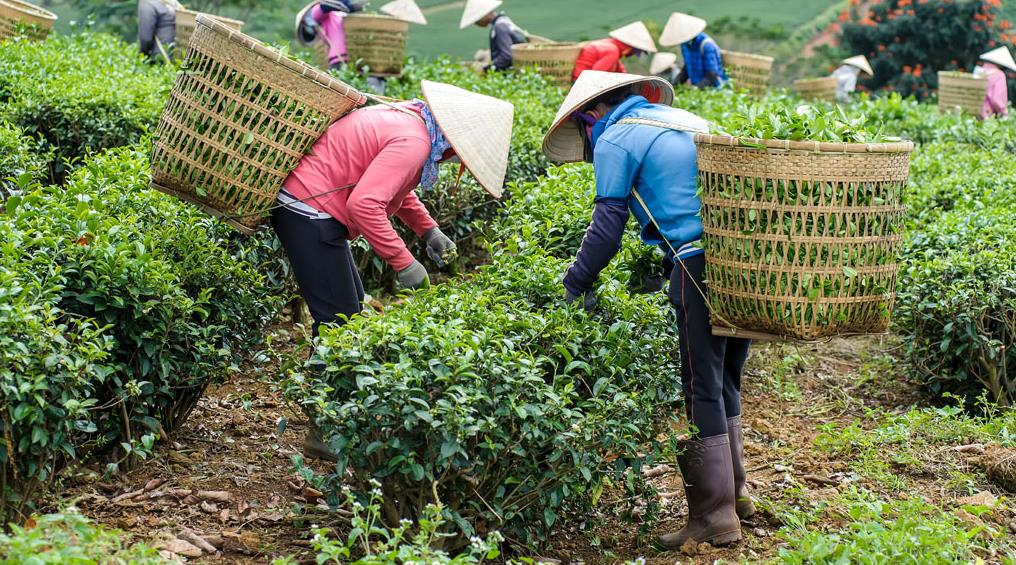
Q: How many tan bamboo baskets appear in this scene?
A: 9